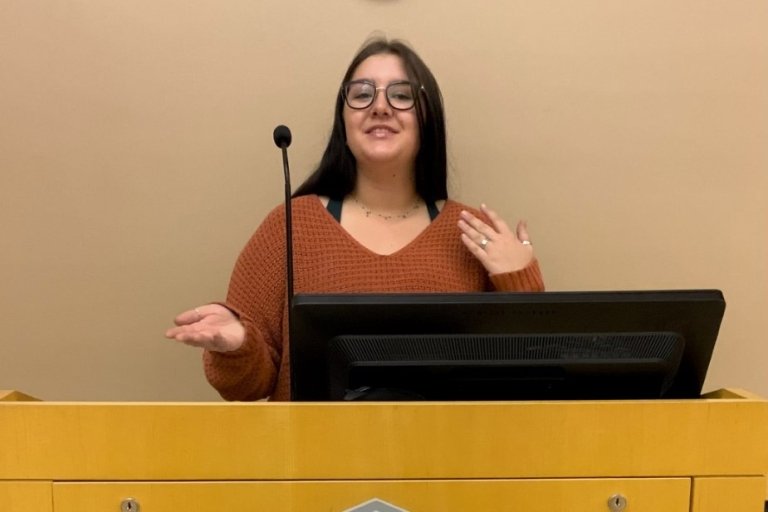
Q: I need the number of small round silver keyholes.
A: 2